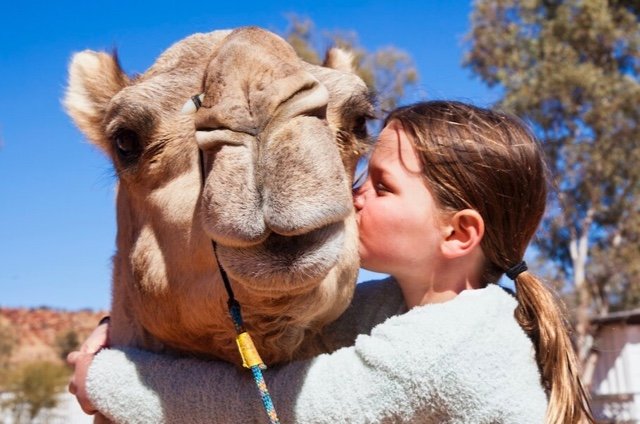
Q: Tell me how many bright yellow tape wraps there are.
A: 1